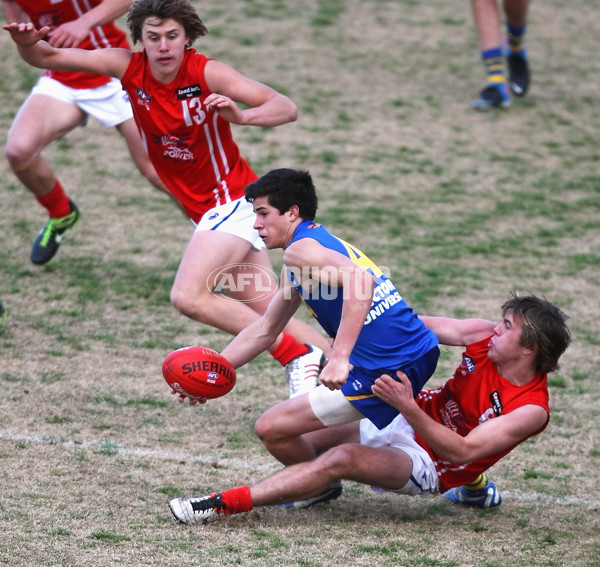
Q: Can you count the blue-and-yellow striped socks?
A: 3